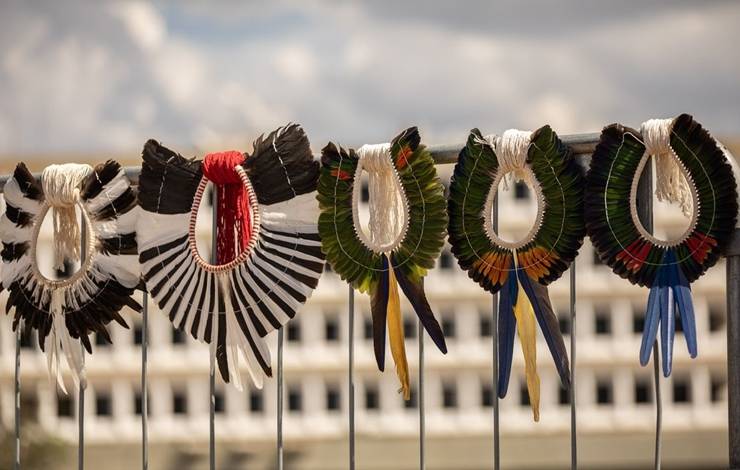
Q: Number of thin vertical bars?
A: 10